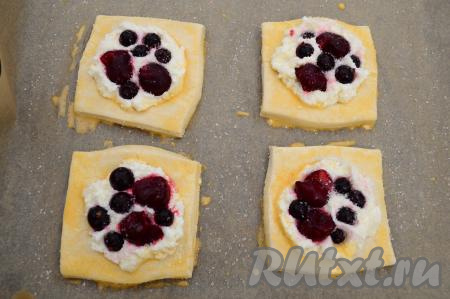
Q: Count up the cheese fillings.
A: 4